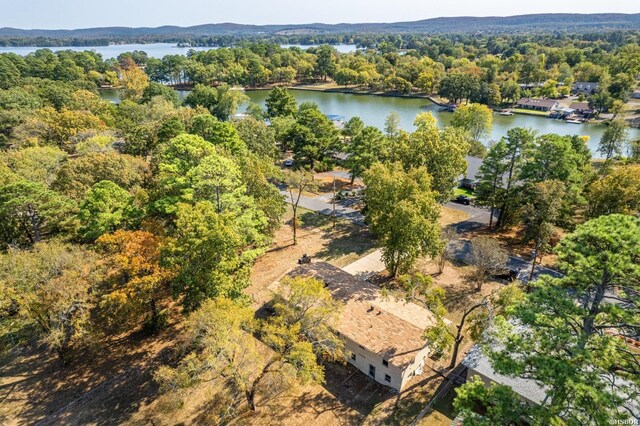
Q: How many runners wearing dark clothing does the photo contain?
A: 0